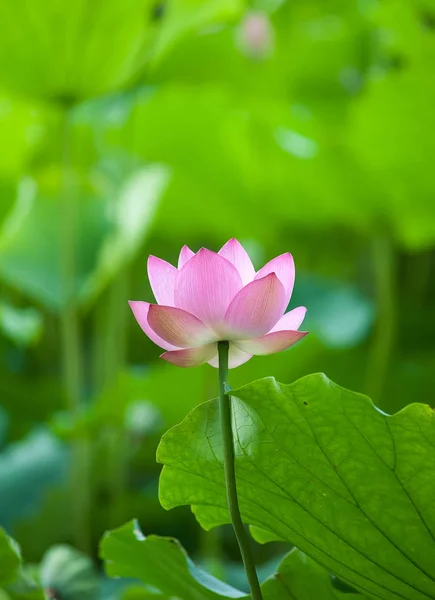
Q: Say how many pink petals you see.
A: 12